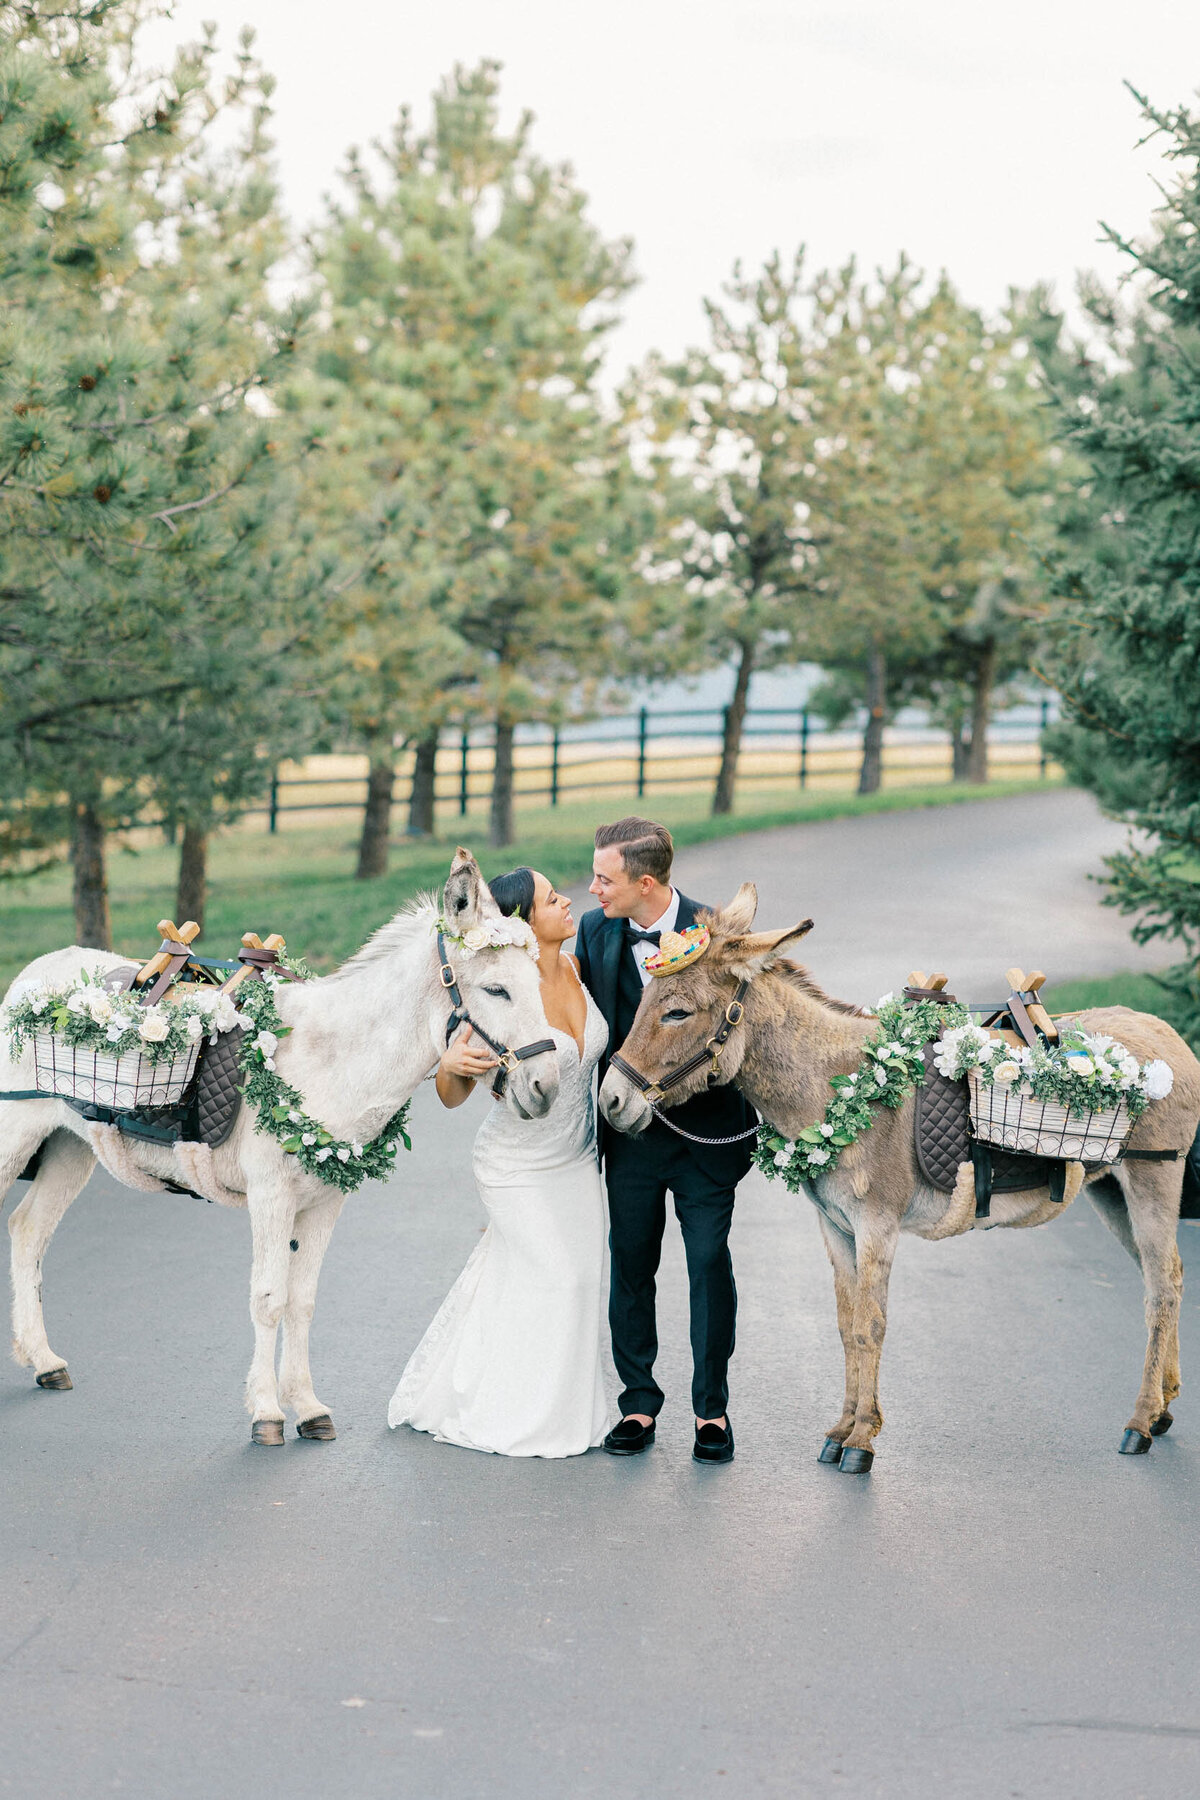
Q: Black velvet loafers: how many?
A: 2